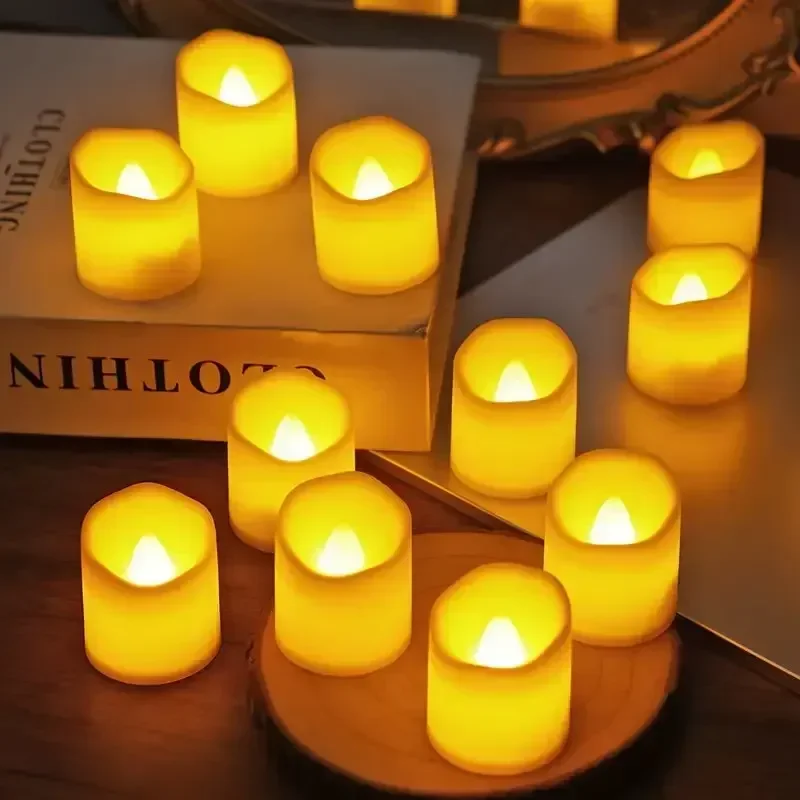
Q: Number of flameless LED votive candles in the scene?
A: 11